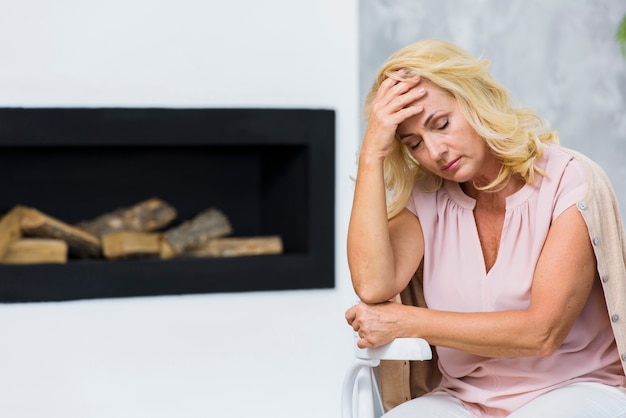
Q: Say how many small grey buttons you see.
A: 5